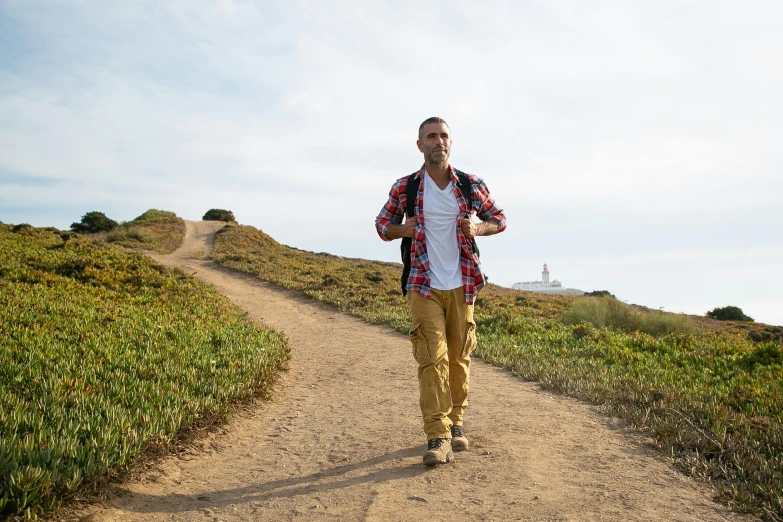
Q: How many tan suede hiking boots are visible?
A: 2